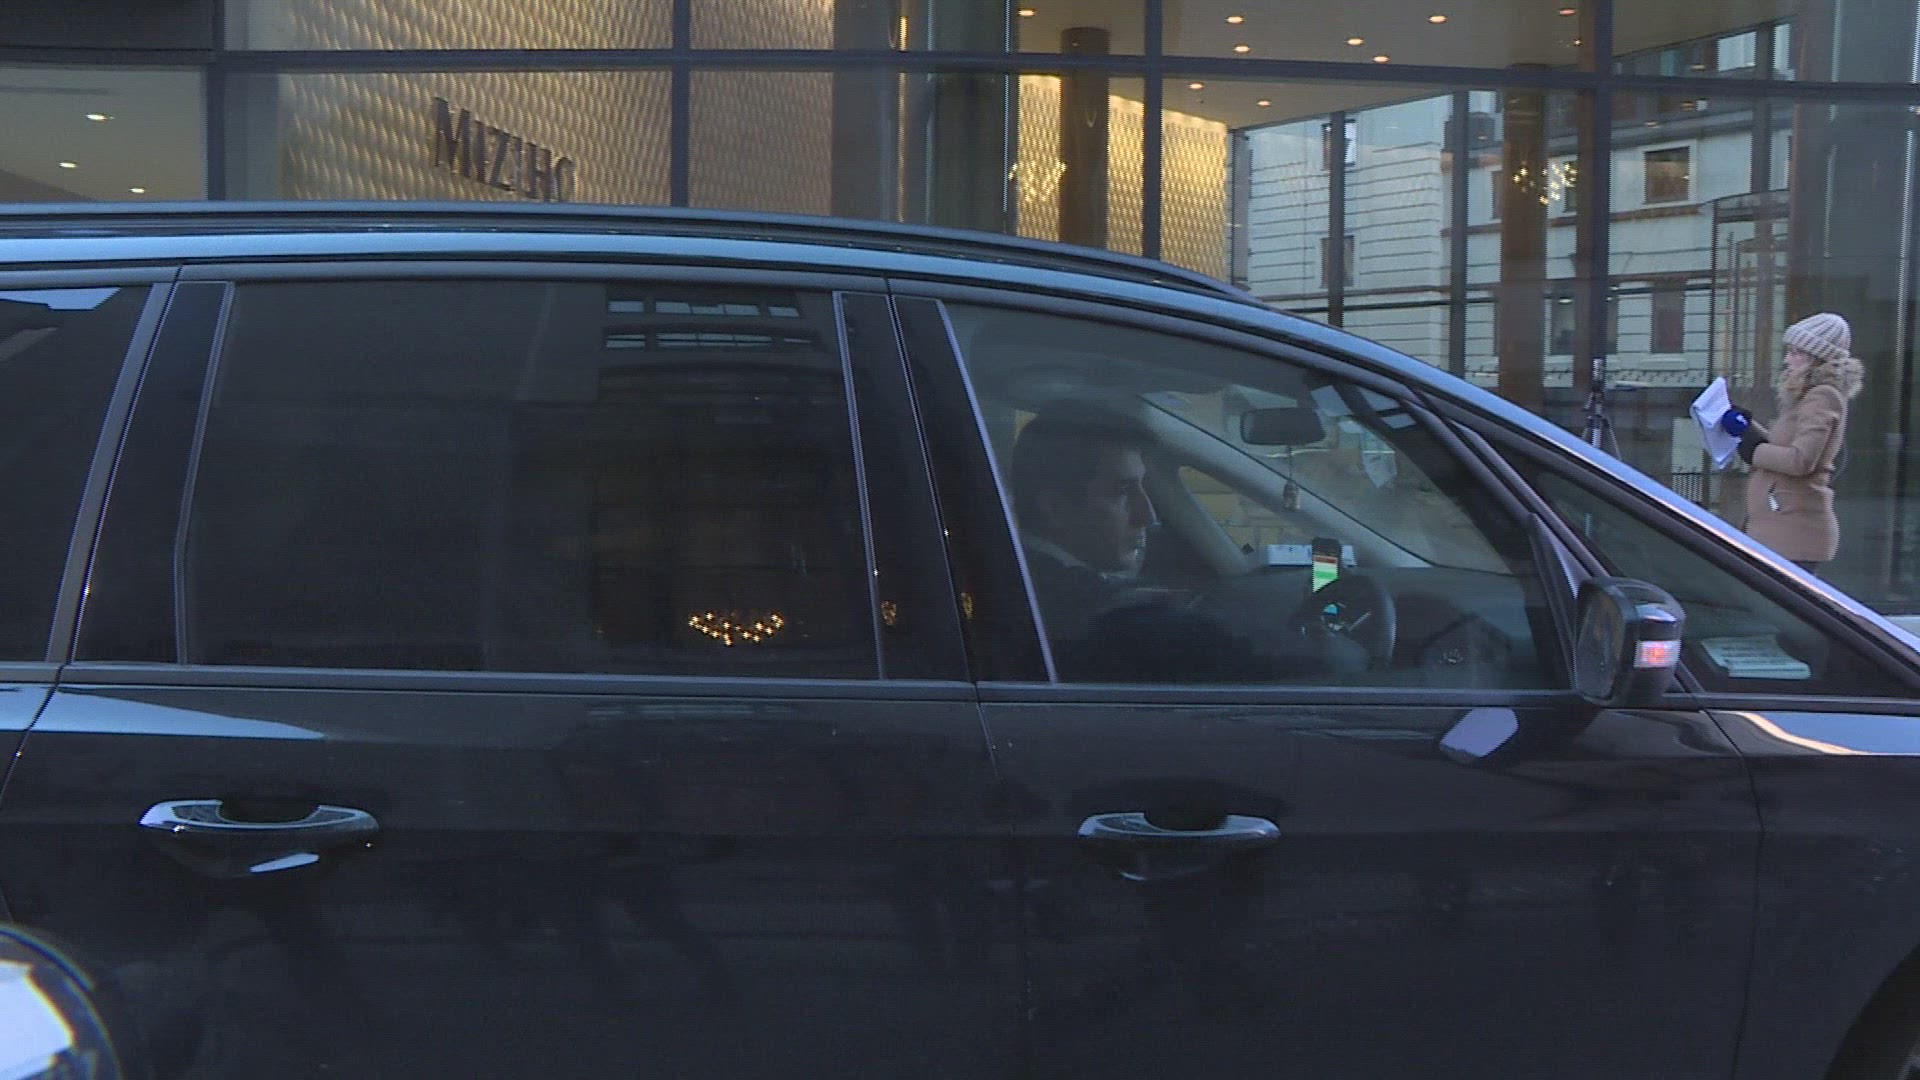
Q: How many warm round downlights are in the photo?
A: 12